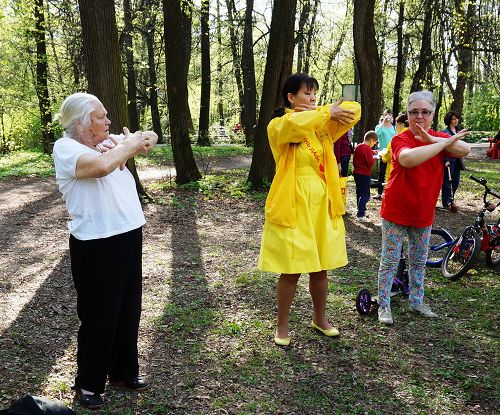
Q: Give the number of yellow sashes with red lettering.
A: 1